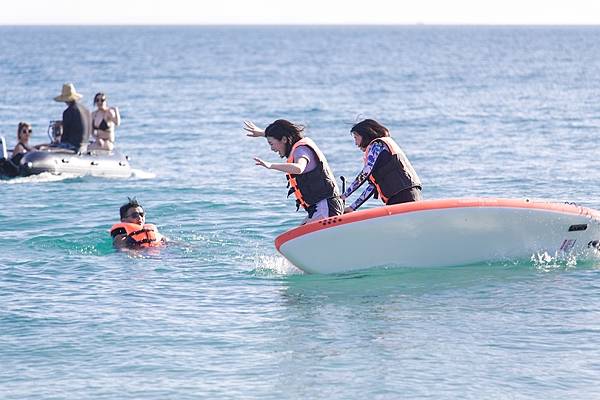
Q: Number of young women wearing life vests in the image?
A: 2